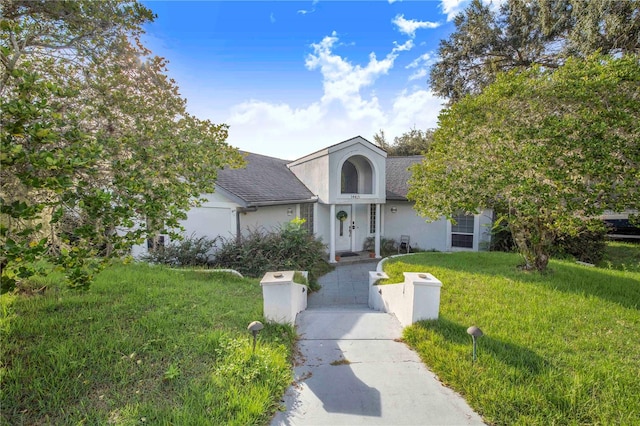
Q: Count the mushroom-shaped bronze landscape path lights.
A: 2